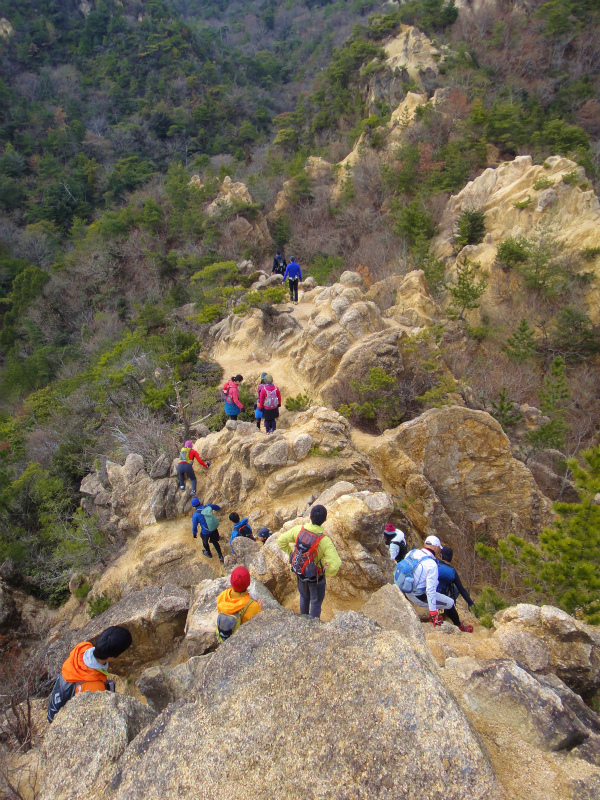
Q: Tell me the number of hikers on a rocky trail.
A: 15